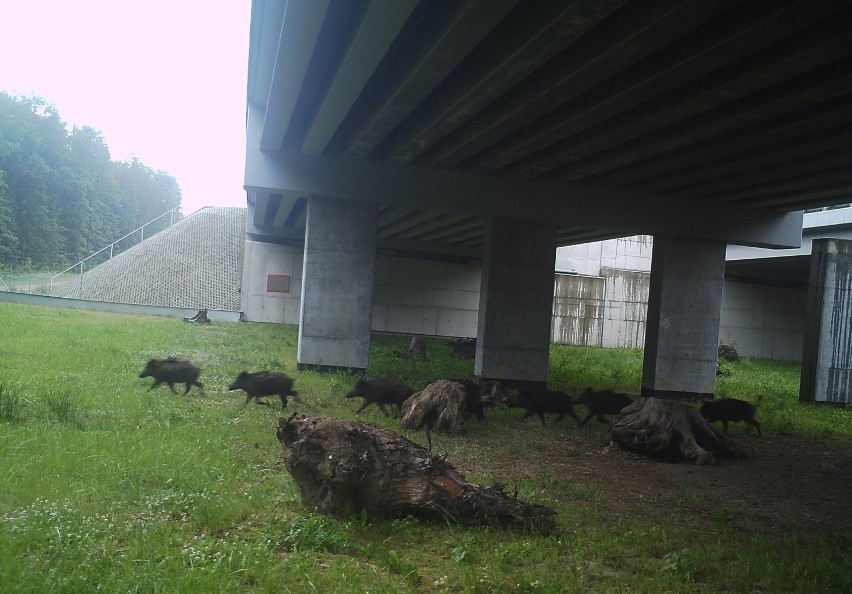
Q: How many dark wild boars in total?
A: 7